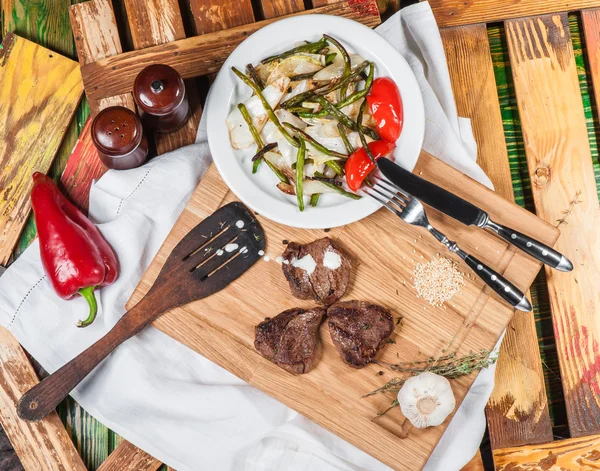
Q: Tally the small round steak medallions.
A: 3